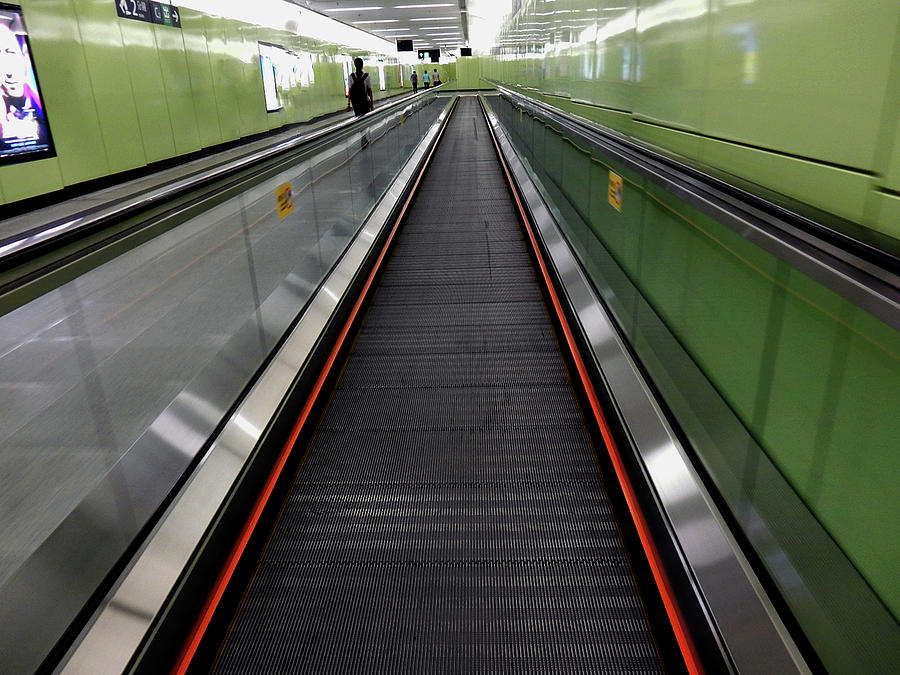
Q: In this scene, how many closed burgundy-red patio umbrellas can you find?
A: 0